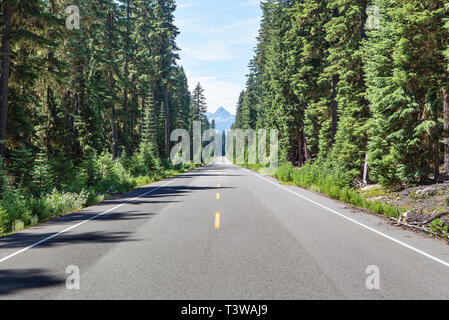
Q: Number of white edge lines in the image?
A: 2